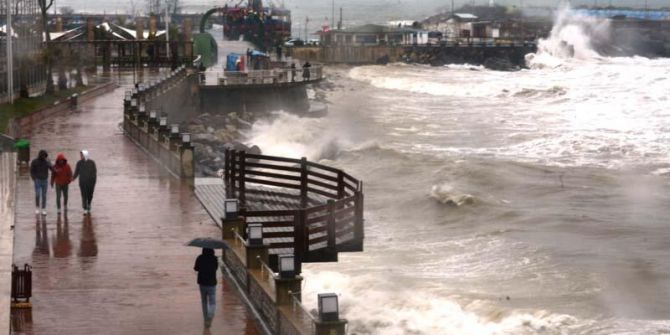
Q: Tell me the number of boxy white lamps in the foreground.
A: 4